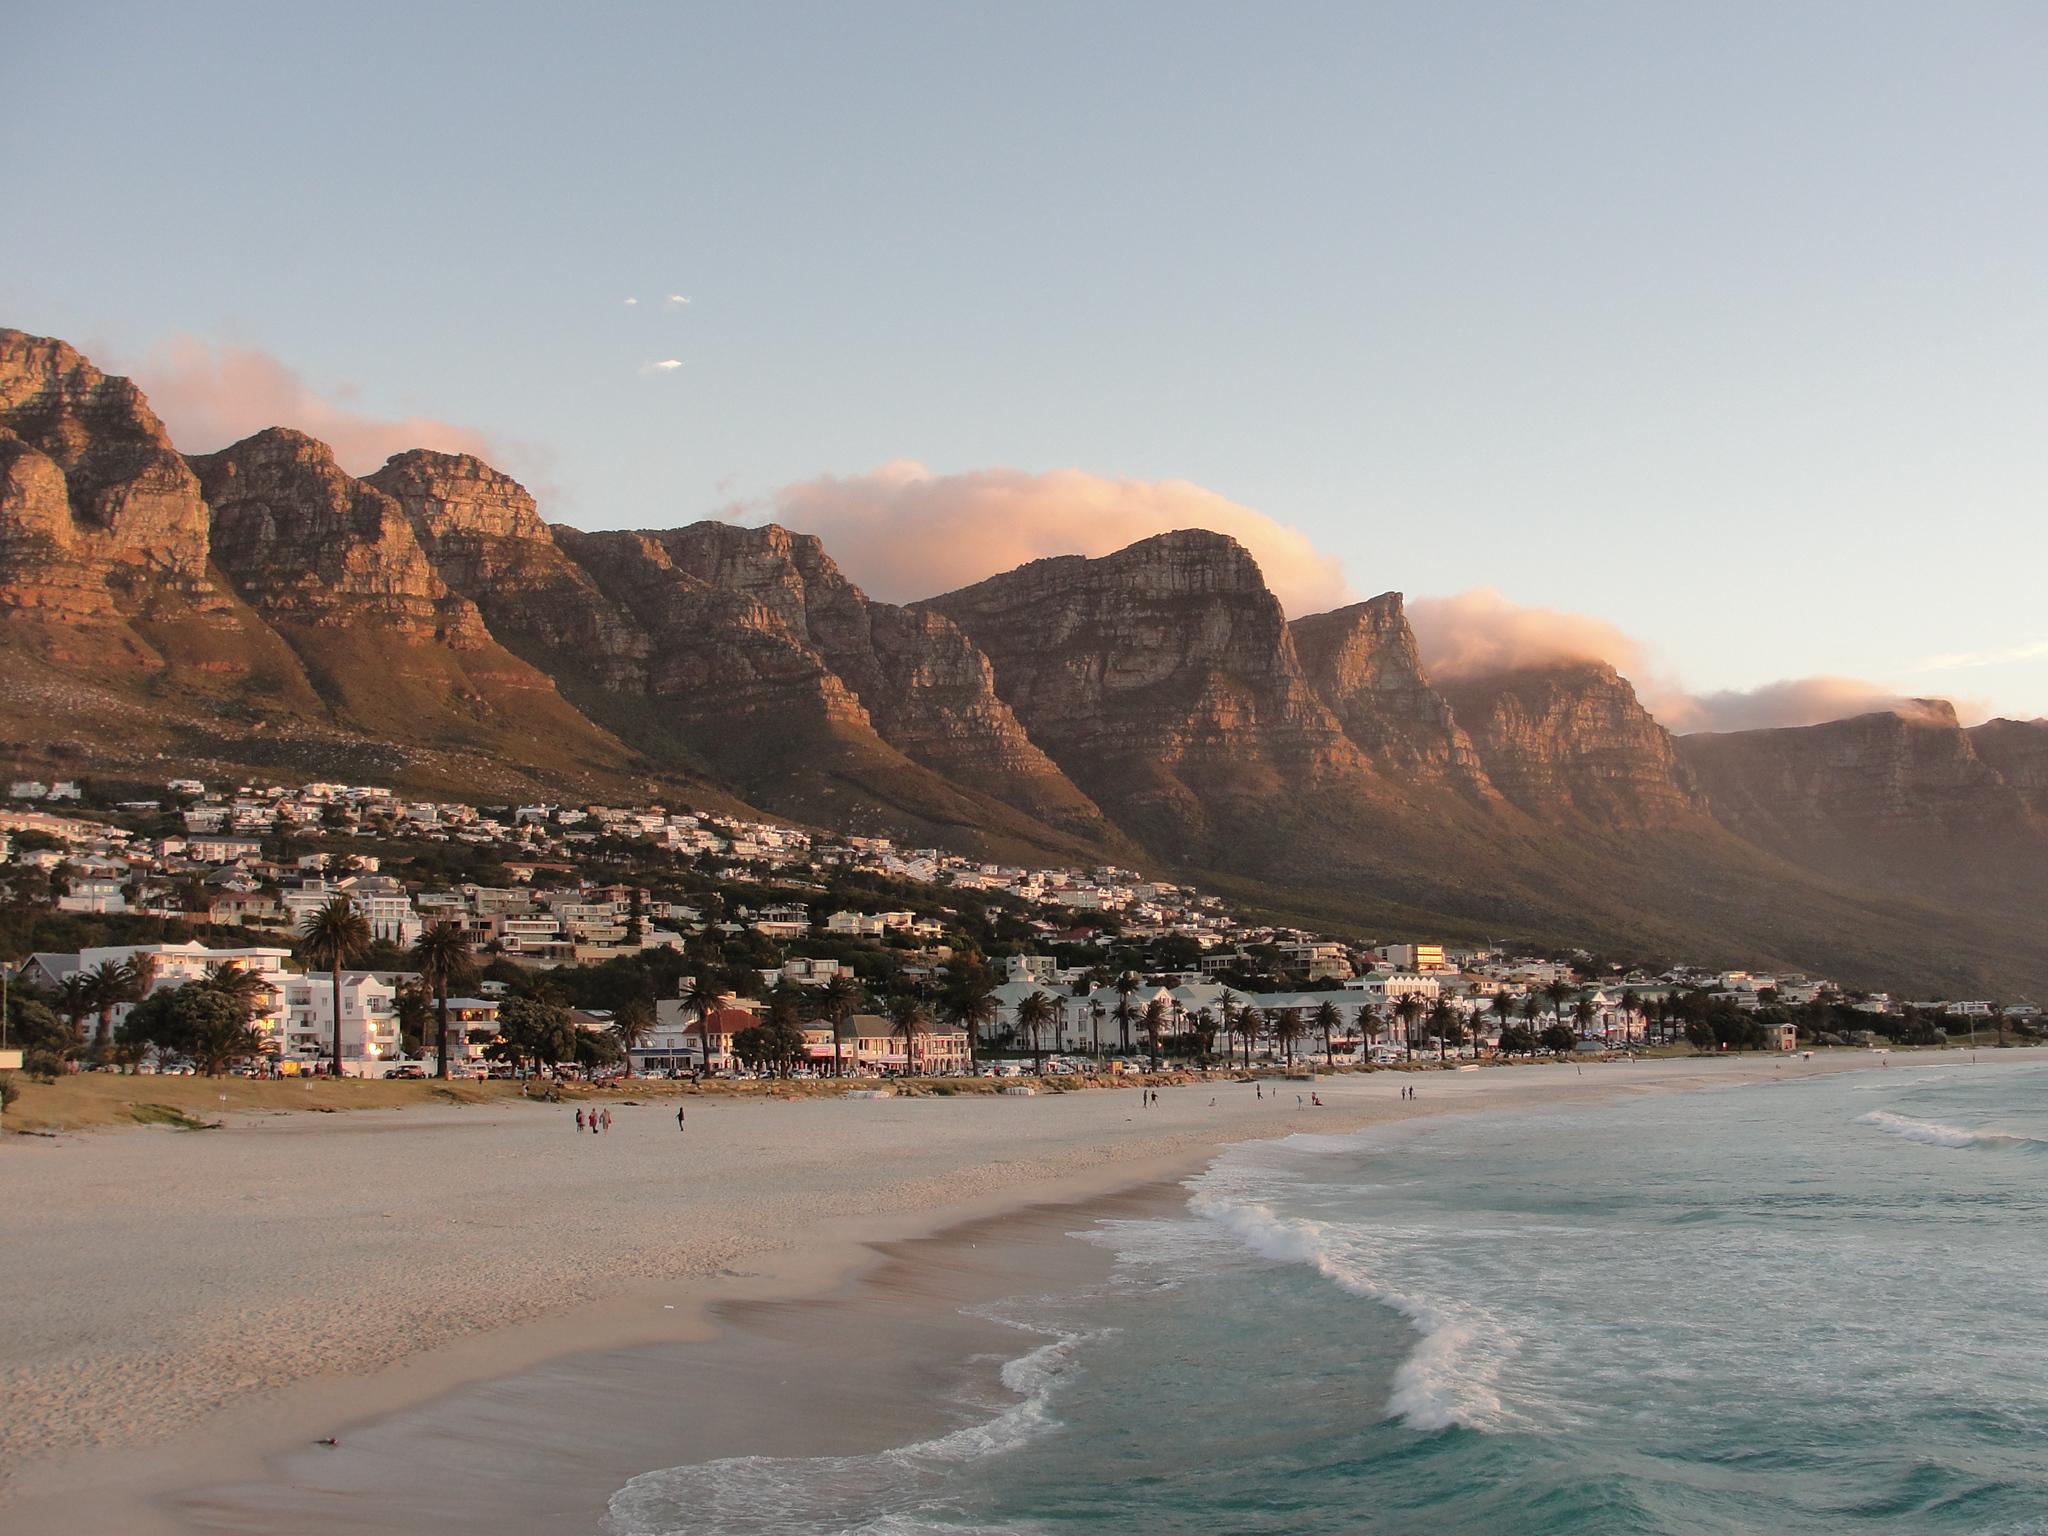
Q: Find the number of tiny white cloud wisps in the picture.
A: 3